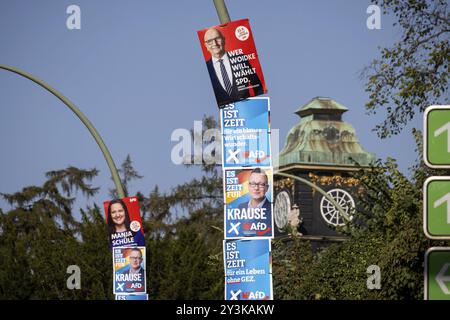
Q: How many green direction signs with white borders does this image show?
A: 3